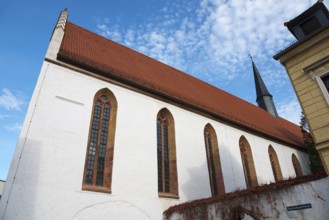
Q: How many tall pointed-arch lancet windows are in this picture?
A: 6